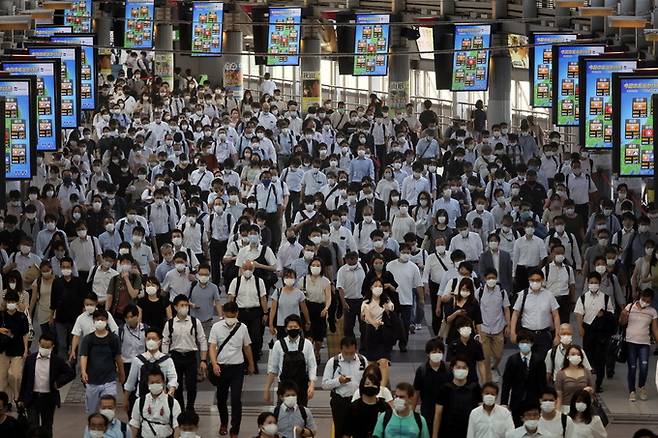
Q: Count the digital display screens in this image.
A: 15